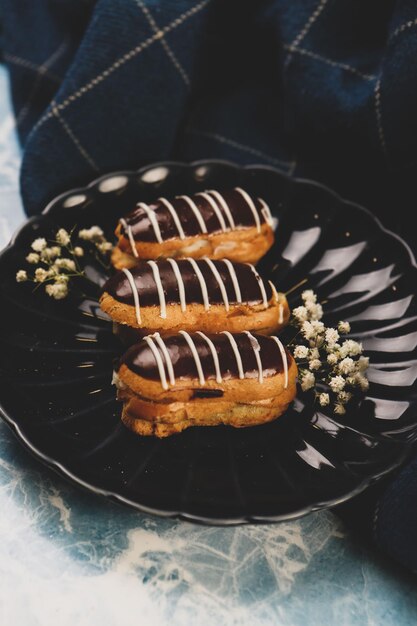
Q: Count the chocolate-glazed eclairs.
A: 3